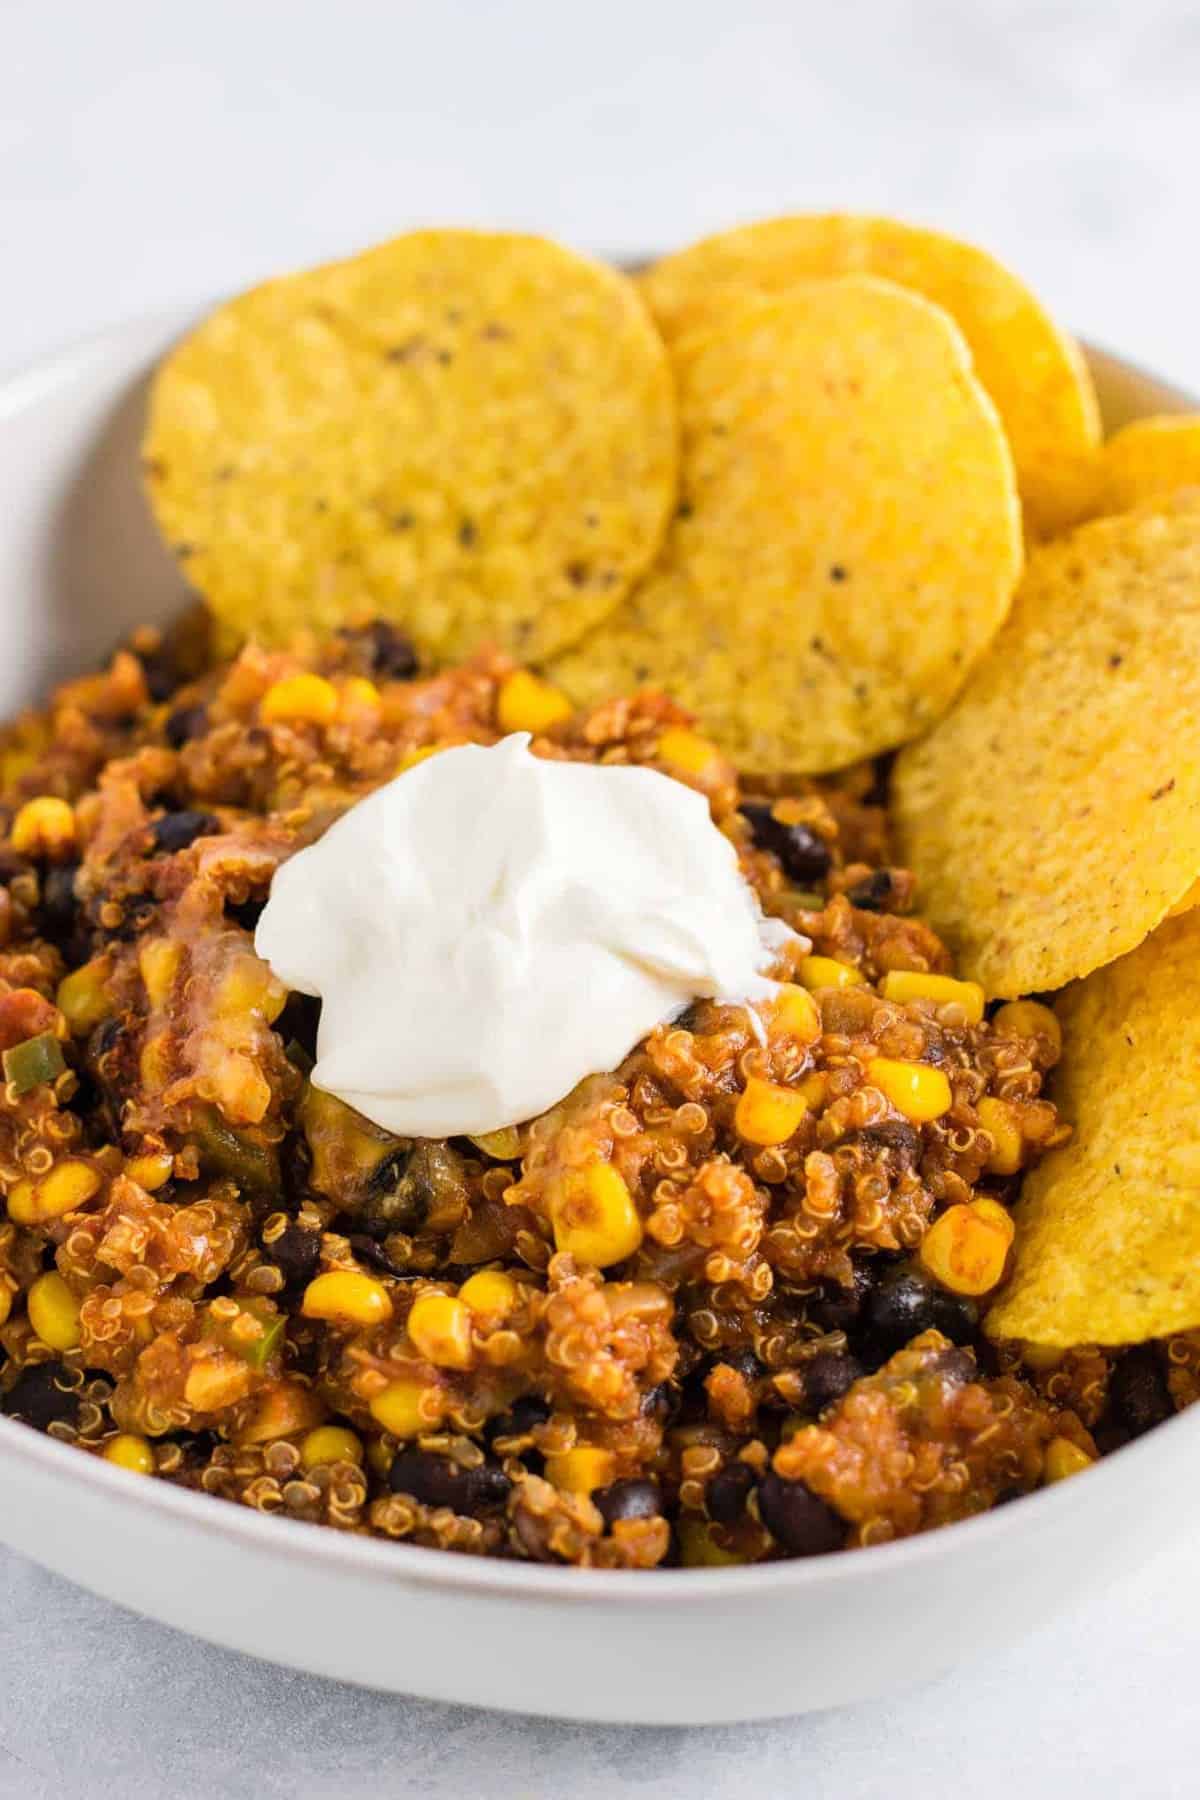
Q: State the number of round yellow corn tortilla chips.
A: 6